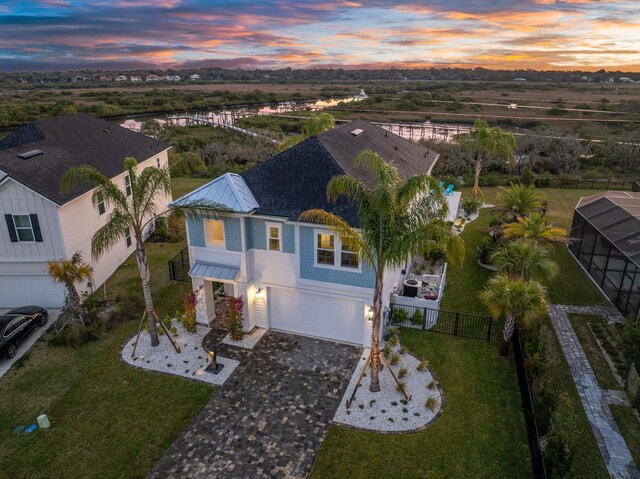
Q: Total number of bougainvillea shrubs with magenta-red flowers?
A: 2